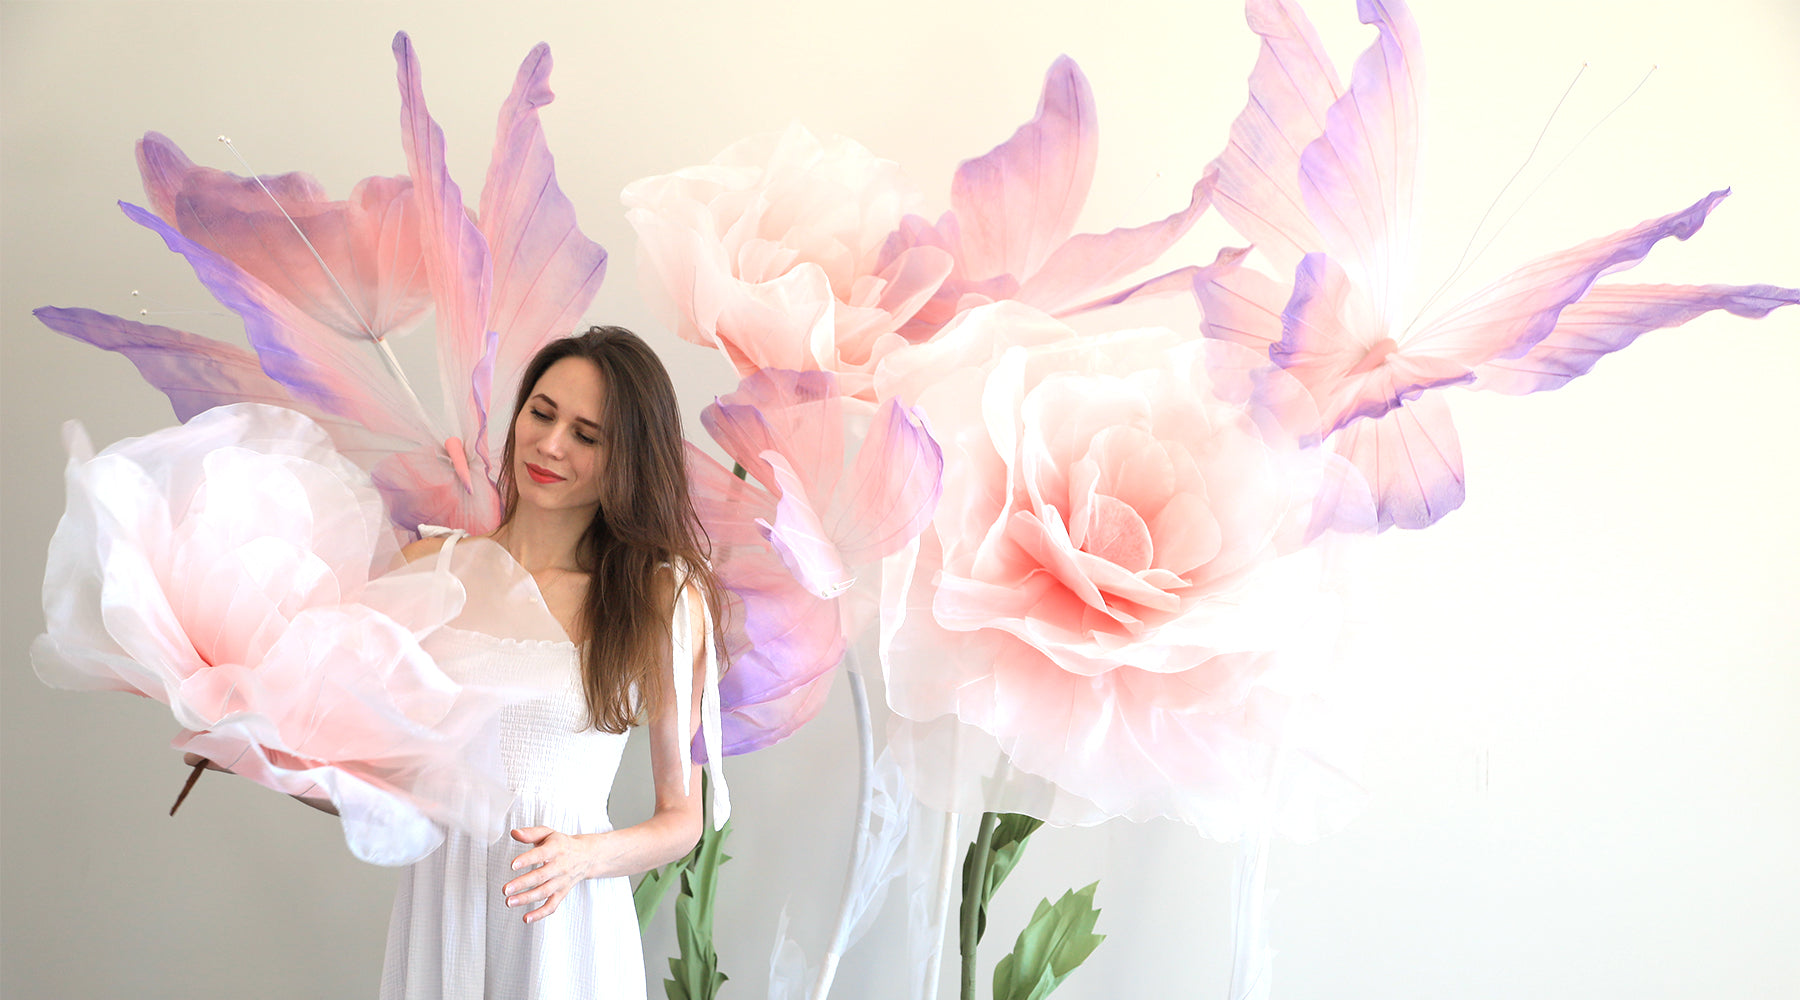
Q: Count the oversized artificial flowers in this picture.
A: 3